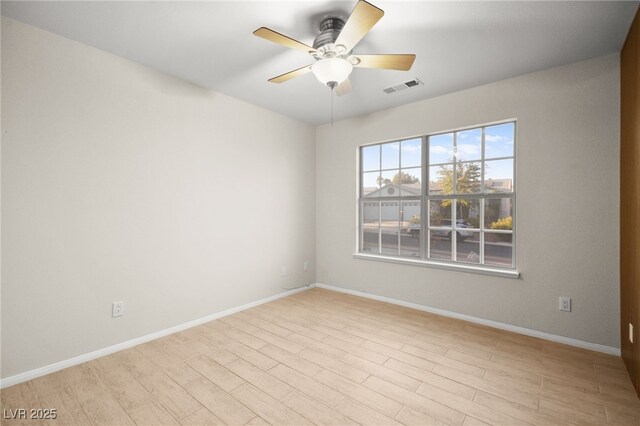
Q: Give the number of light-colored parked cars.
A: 1